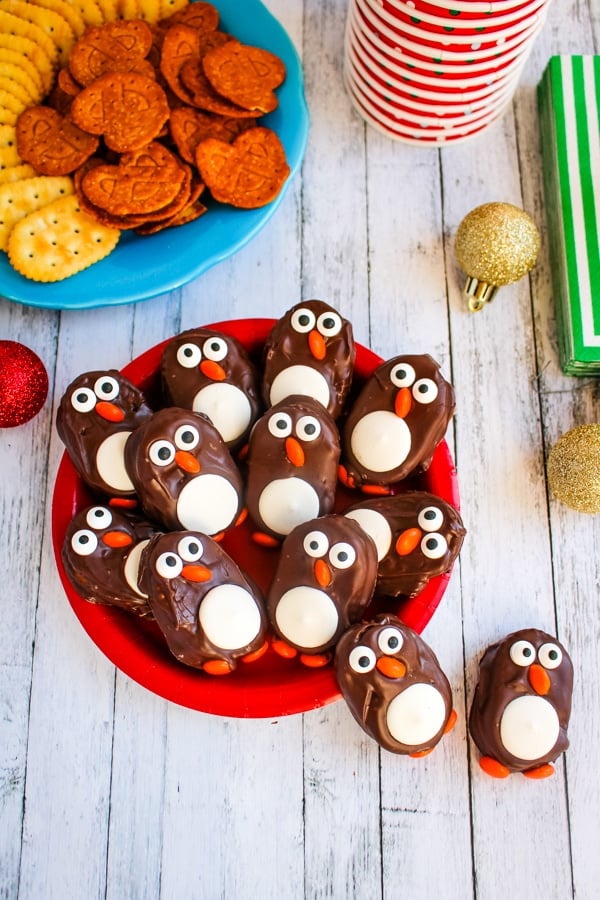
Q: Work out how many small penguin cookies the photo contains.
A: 12